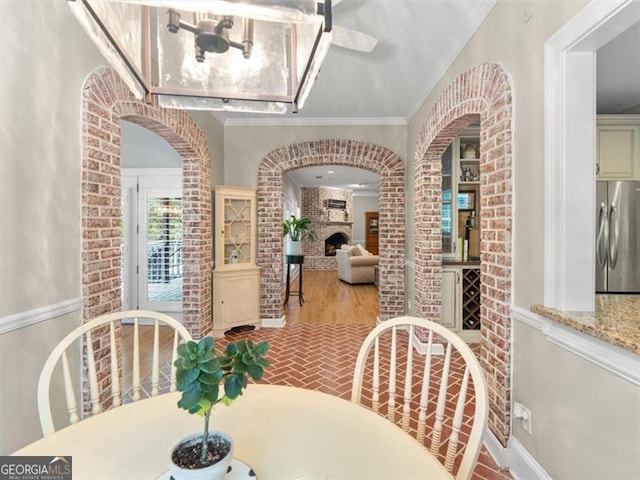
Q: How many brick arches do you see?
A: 3